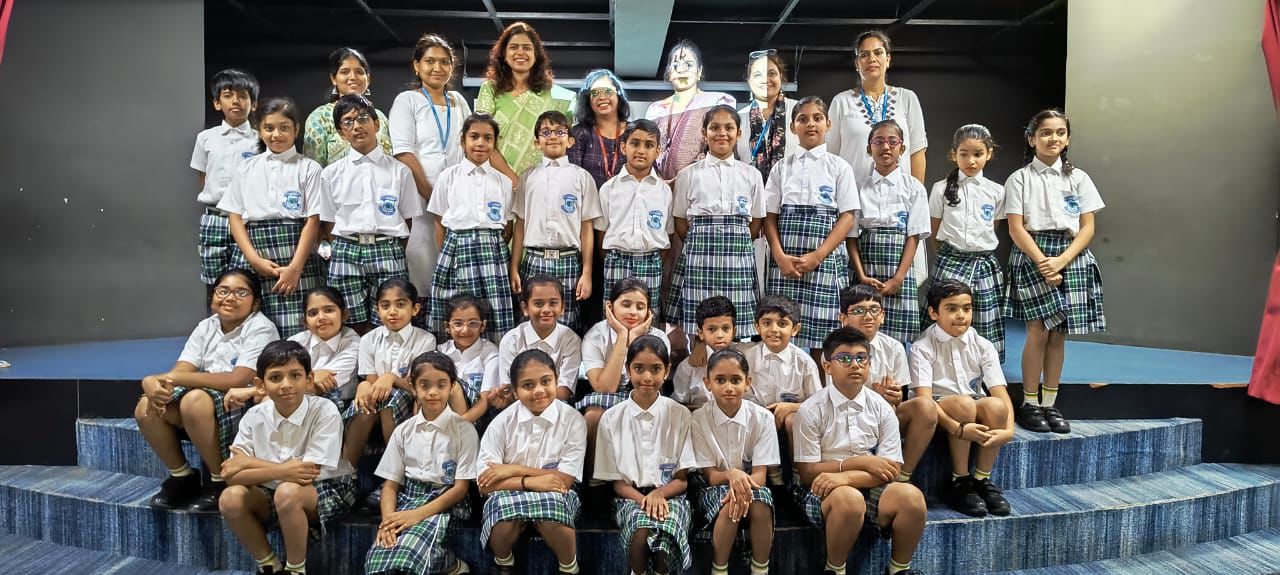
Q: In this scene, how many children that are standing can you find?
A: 11